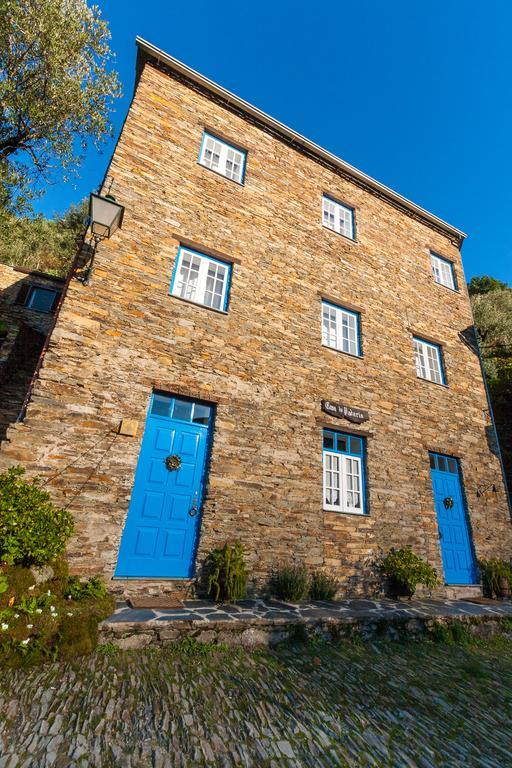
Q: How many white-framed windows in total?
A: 7